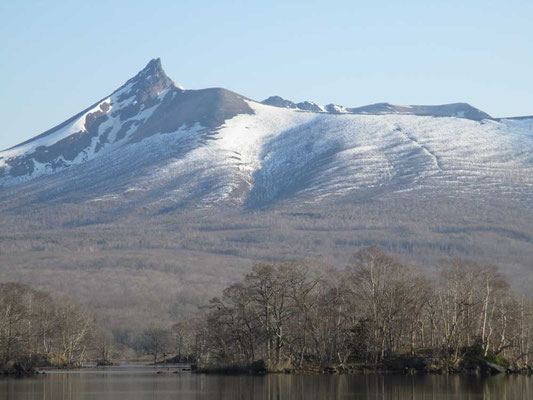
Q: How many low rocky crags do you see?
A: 3